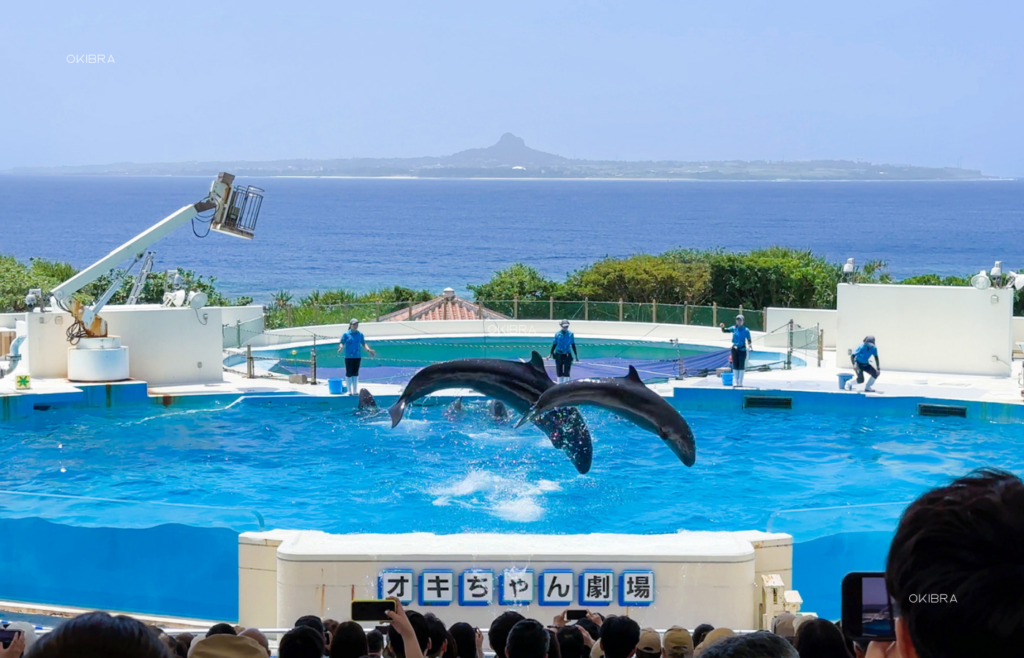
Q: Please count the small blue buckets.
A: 3